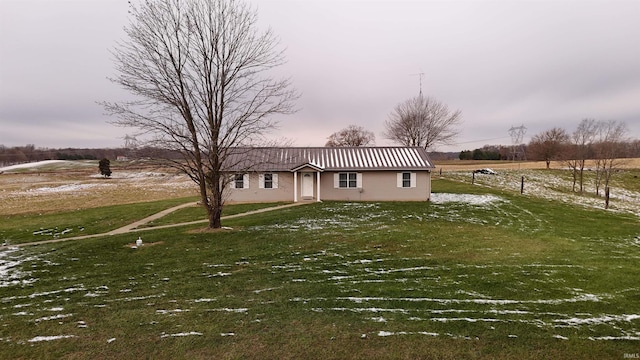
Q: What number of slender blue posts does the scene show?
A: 0